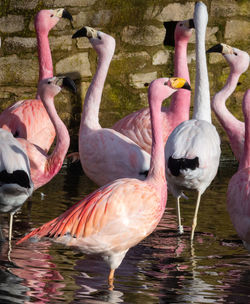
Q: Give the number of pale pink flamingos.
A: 2